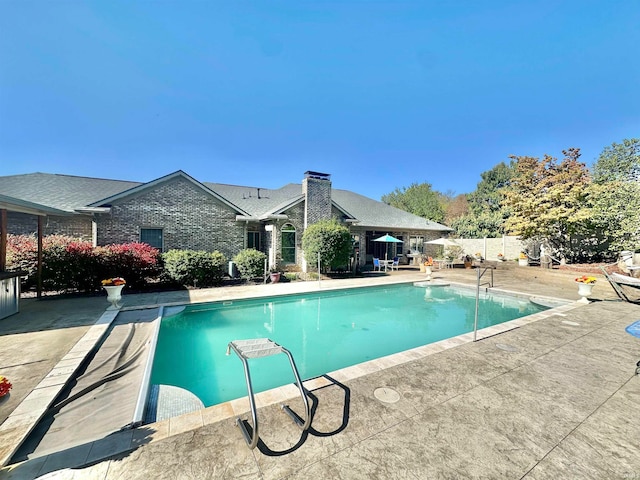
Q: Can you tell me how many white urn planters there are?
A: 3